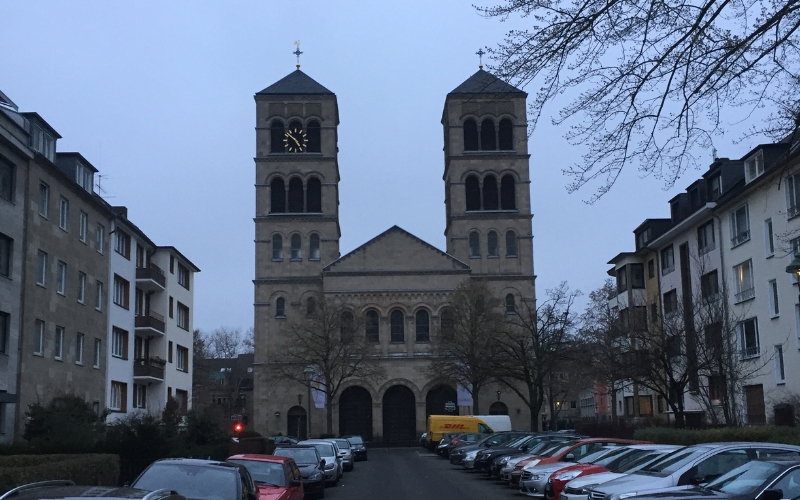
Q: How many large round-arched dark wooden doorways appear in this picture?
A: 3